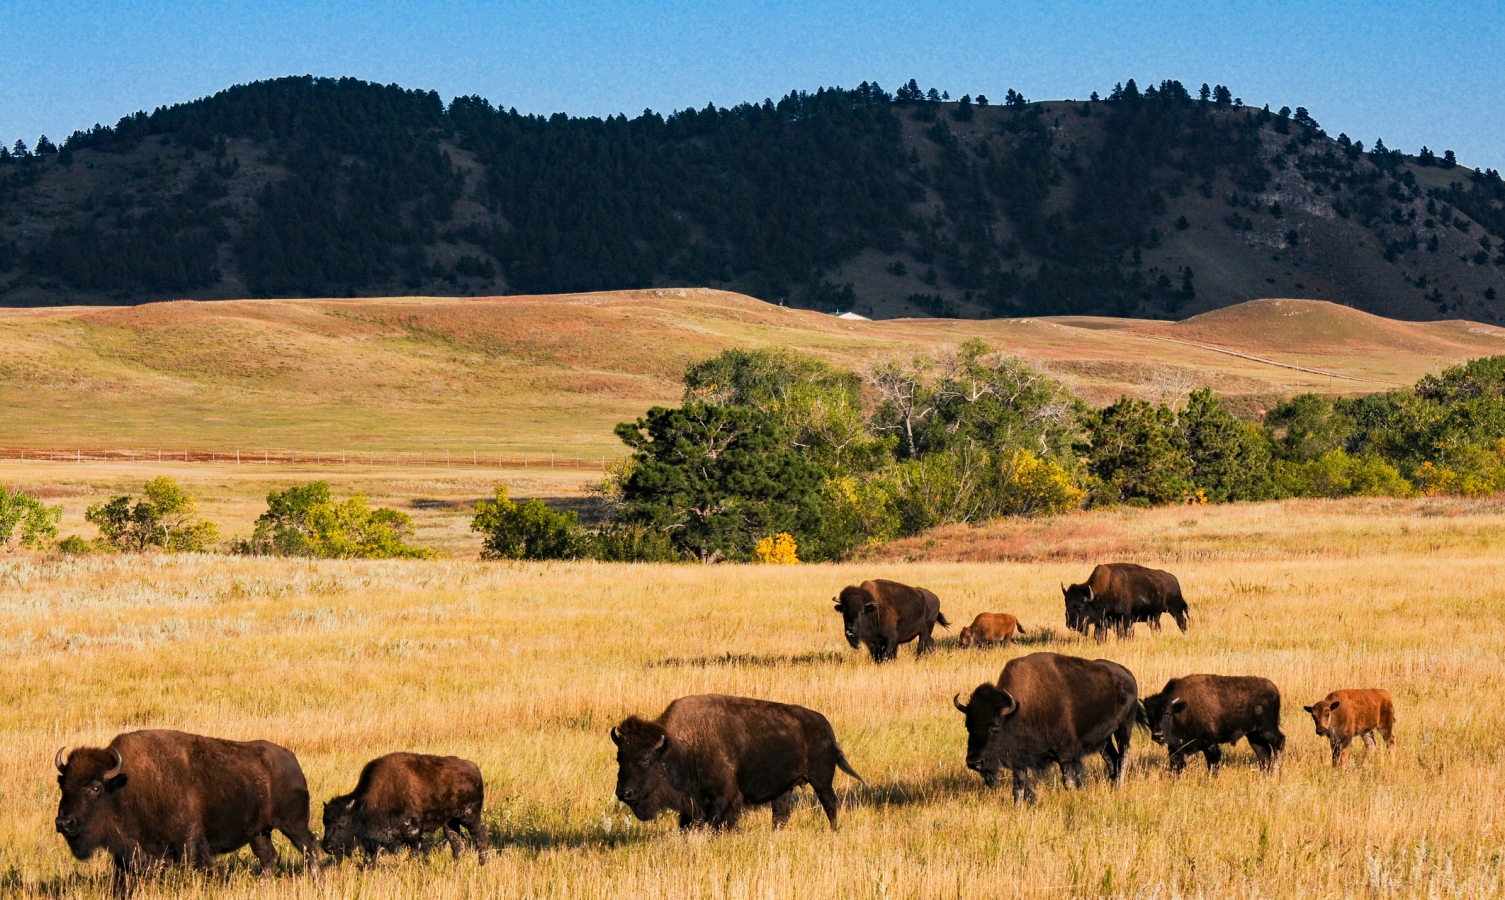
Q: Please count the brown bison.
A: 9